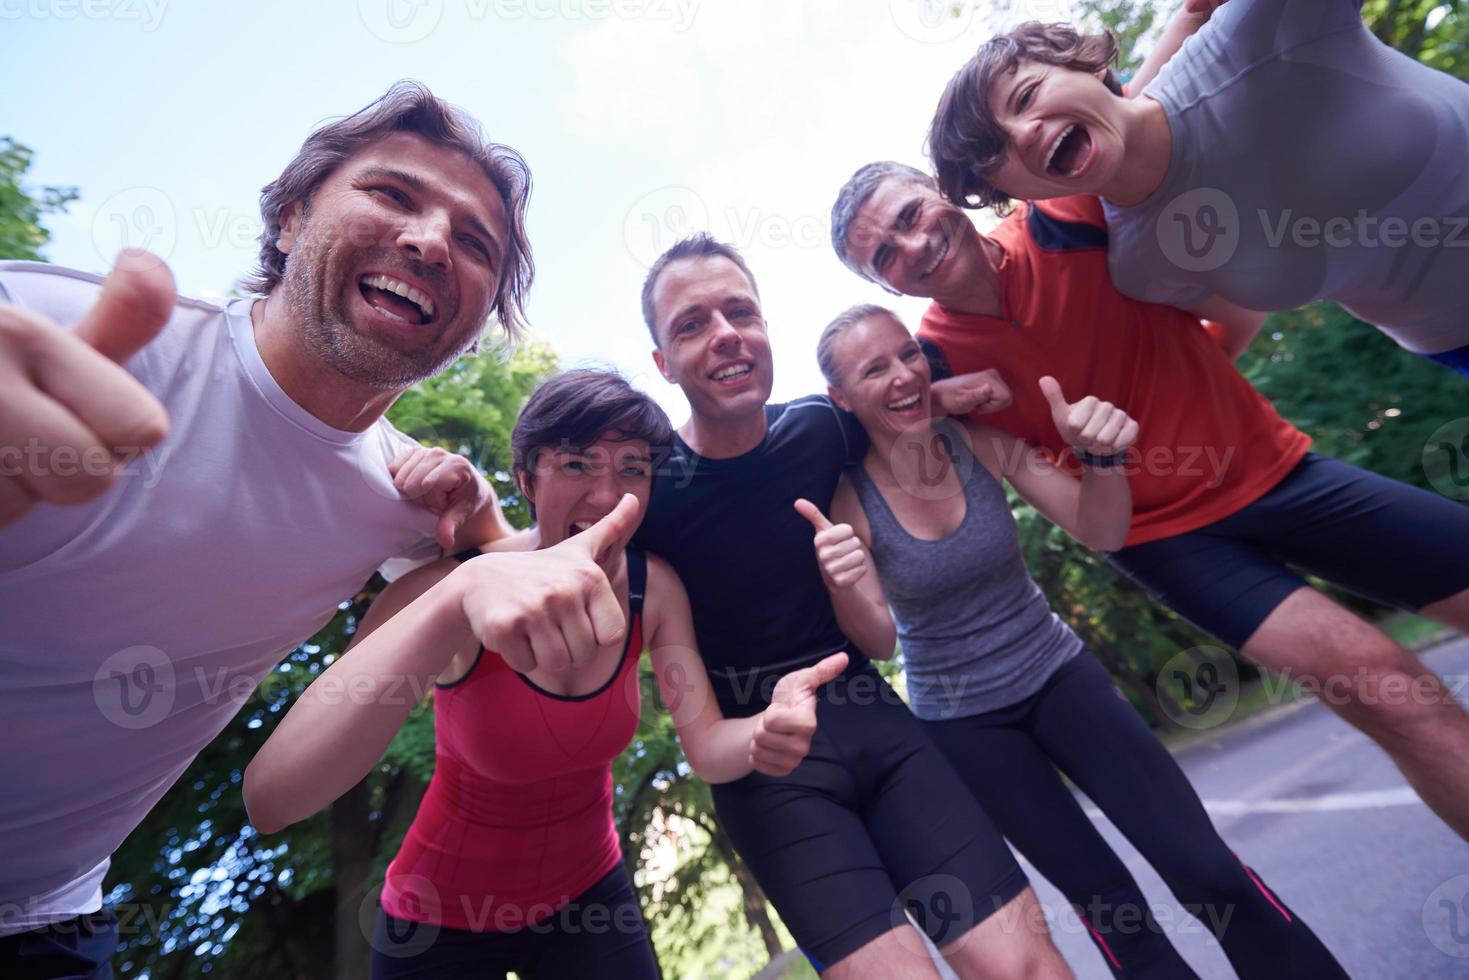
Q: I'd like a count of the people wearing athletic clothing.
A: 6